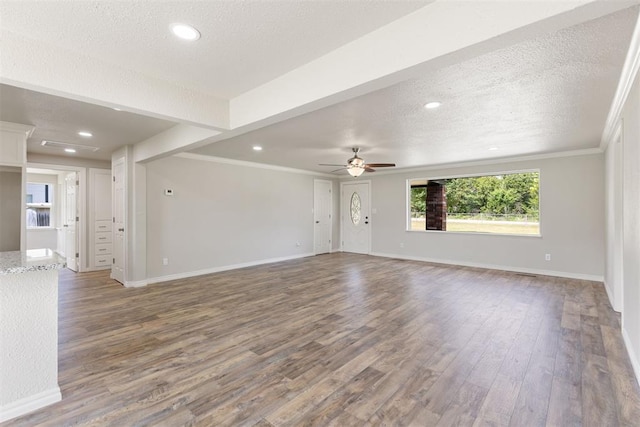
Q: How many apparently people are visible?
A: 0